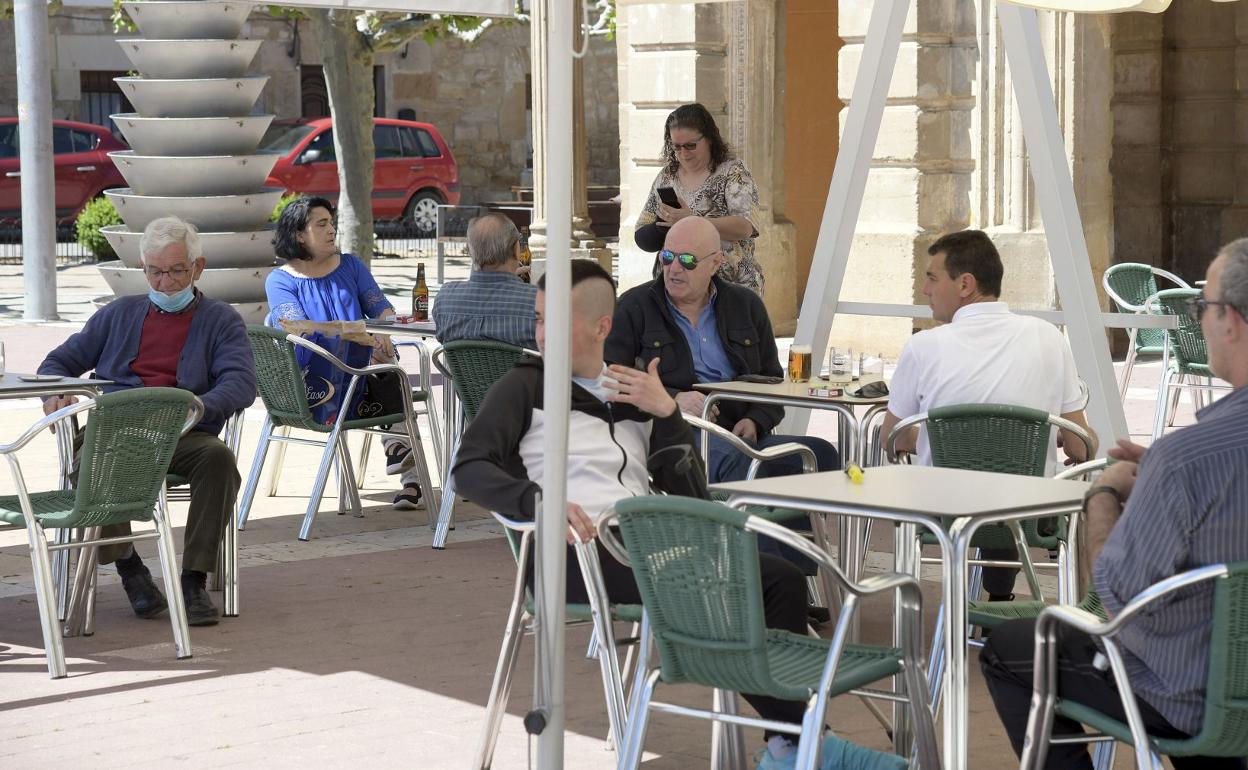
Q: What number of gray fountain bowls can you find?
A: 9